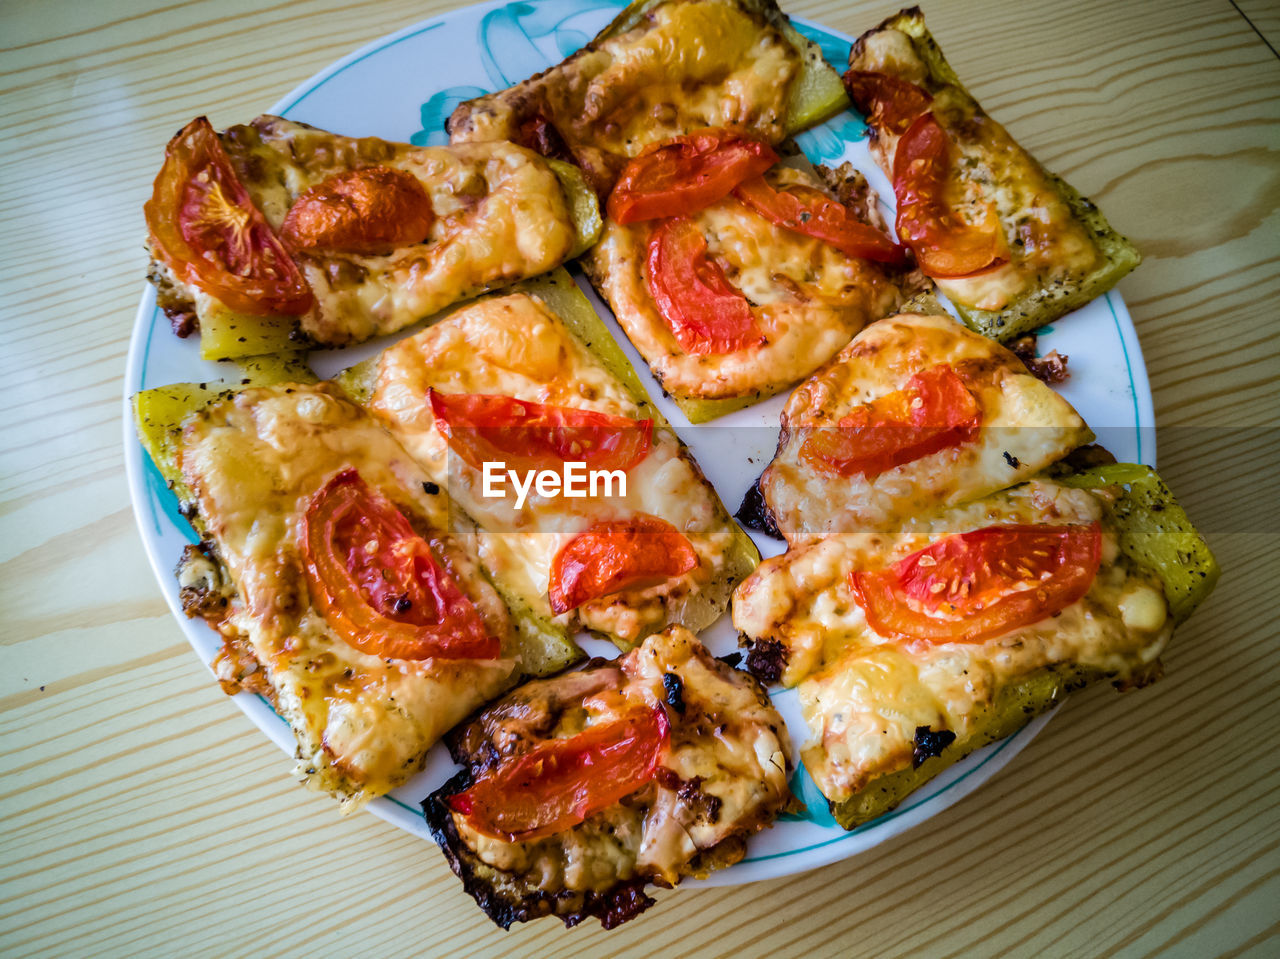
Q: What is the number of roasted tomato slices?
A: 13